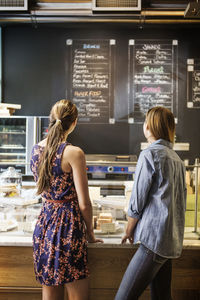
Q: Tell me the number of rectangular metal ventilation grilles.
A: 2